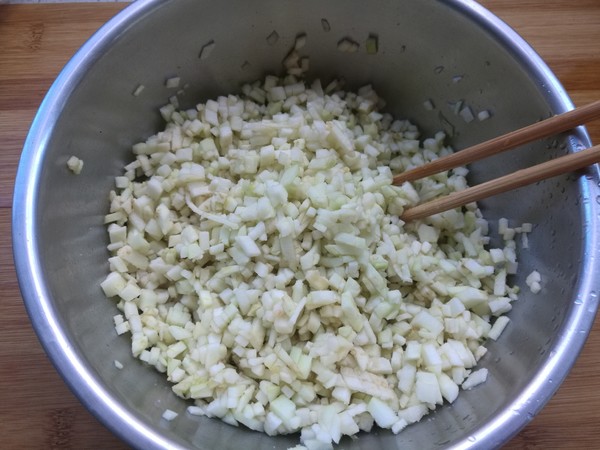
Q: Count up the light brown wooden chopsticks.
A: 2